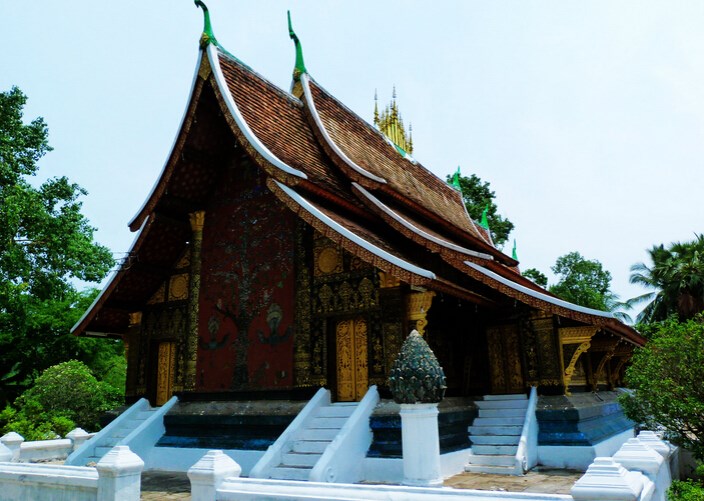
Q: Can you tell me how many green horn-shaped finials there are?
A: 5